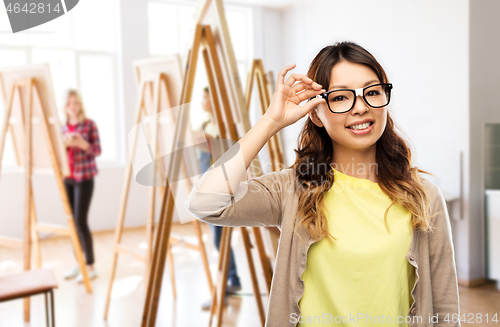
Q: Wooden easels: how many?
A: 4